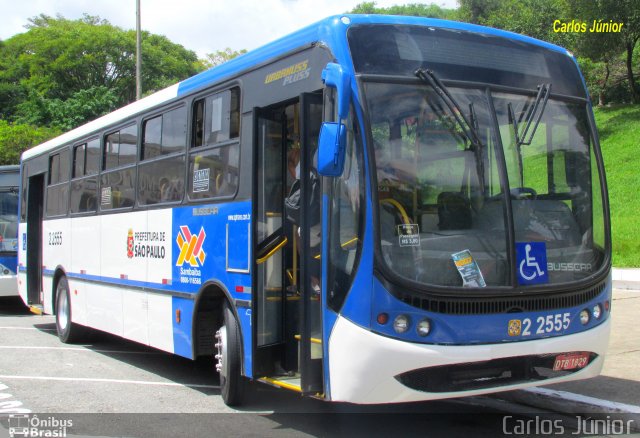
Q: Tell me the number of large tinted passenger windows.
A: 5